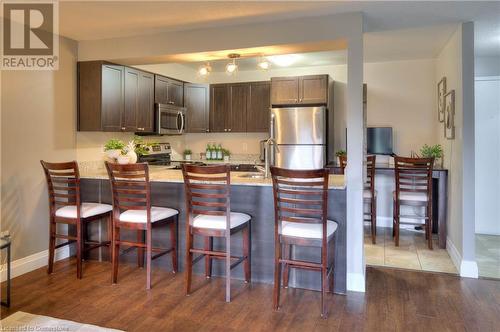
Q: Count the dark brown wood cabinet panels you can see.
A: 11